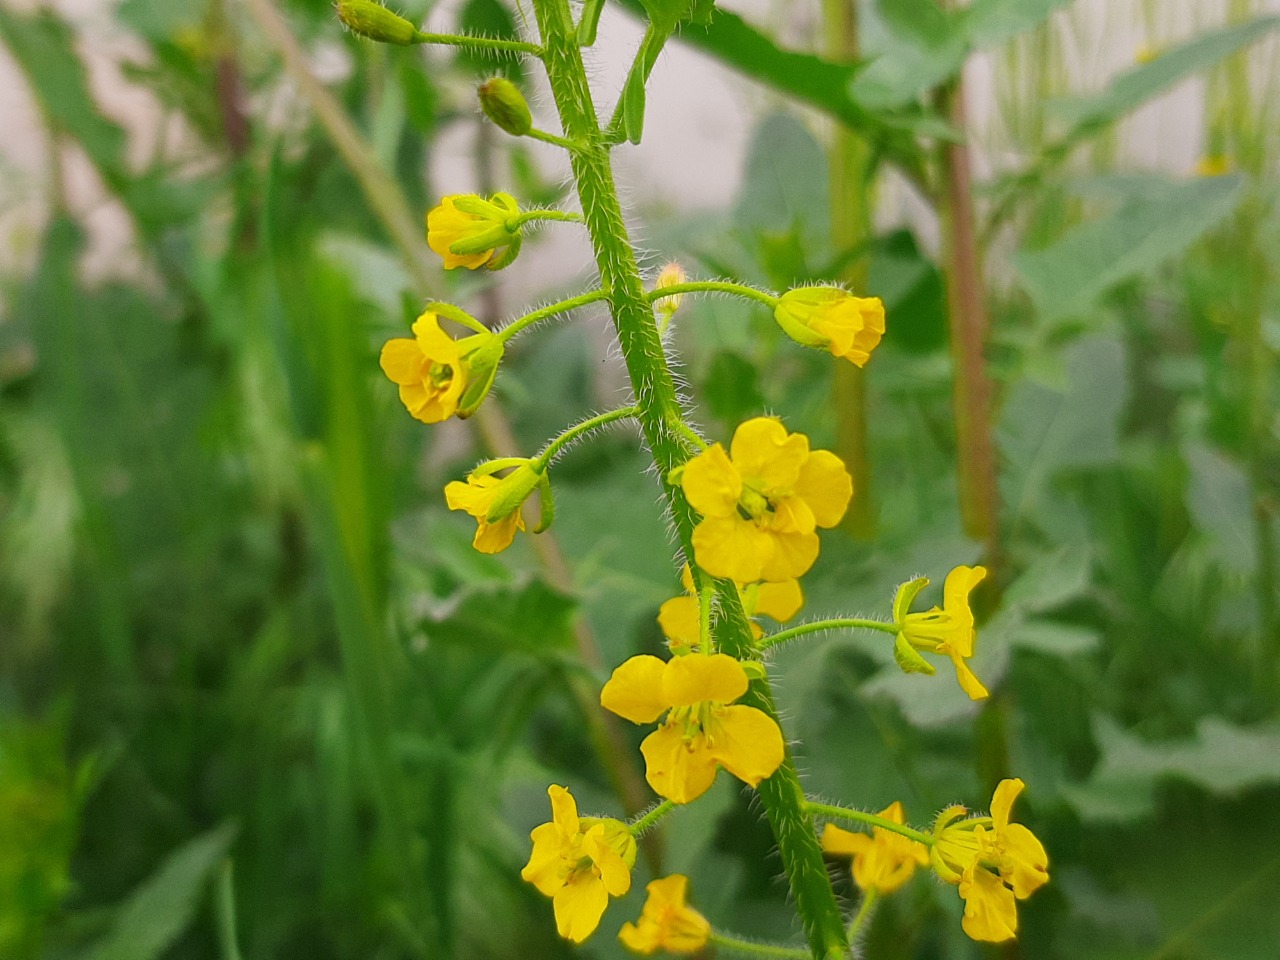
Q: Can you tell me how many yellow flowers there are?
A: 12